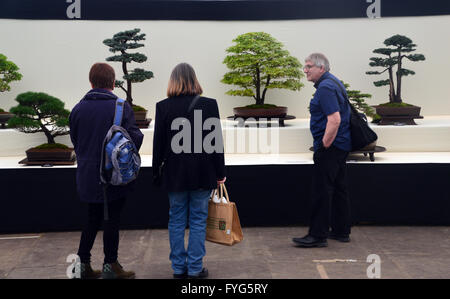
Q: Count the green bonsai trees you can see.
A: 6